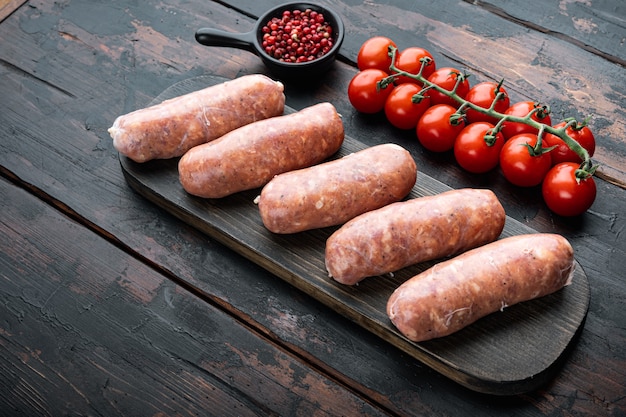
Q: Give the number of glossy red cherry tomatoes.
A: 12